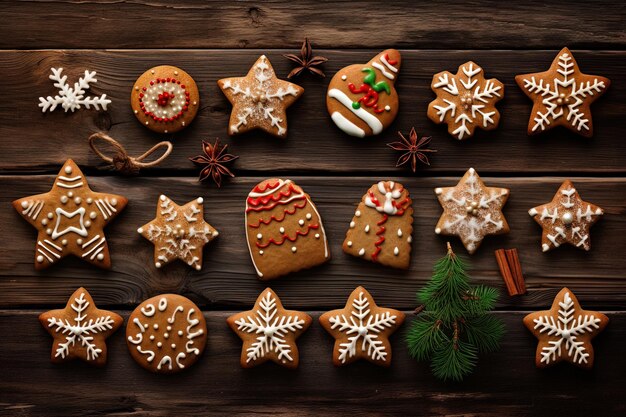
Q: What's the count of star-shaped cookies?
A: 10